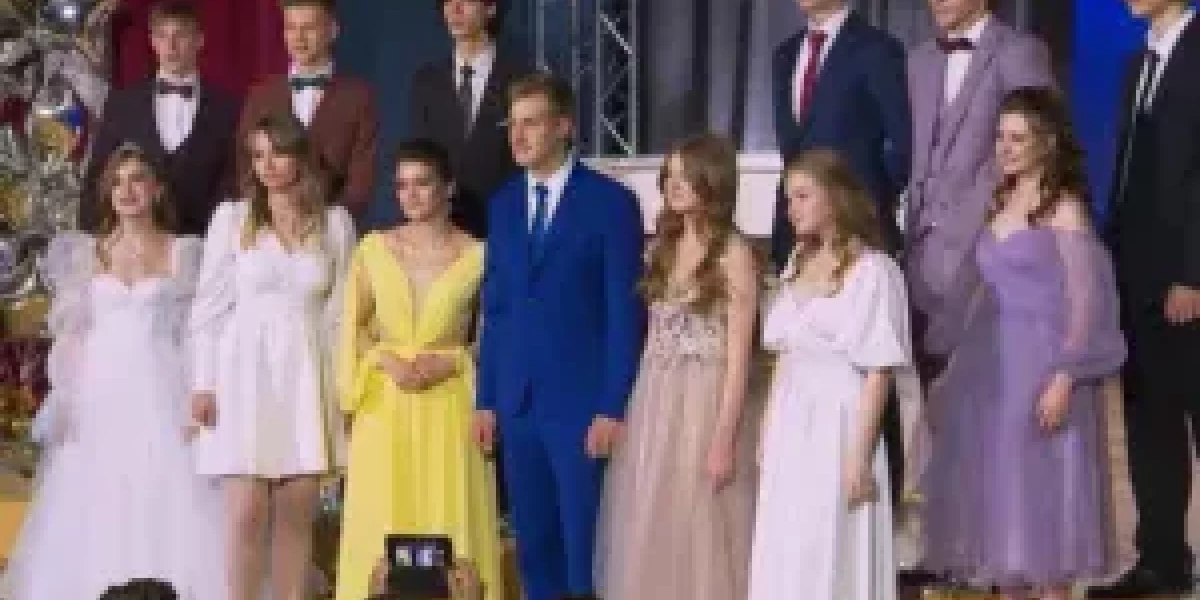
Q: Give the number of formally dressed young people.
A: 13